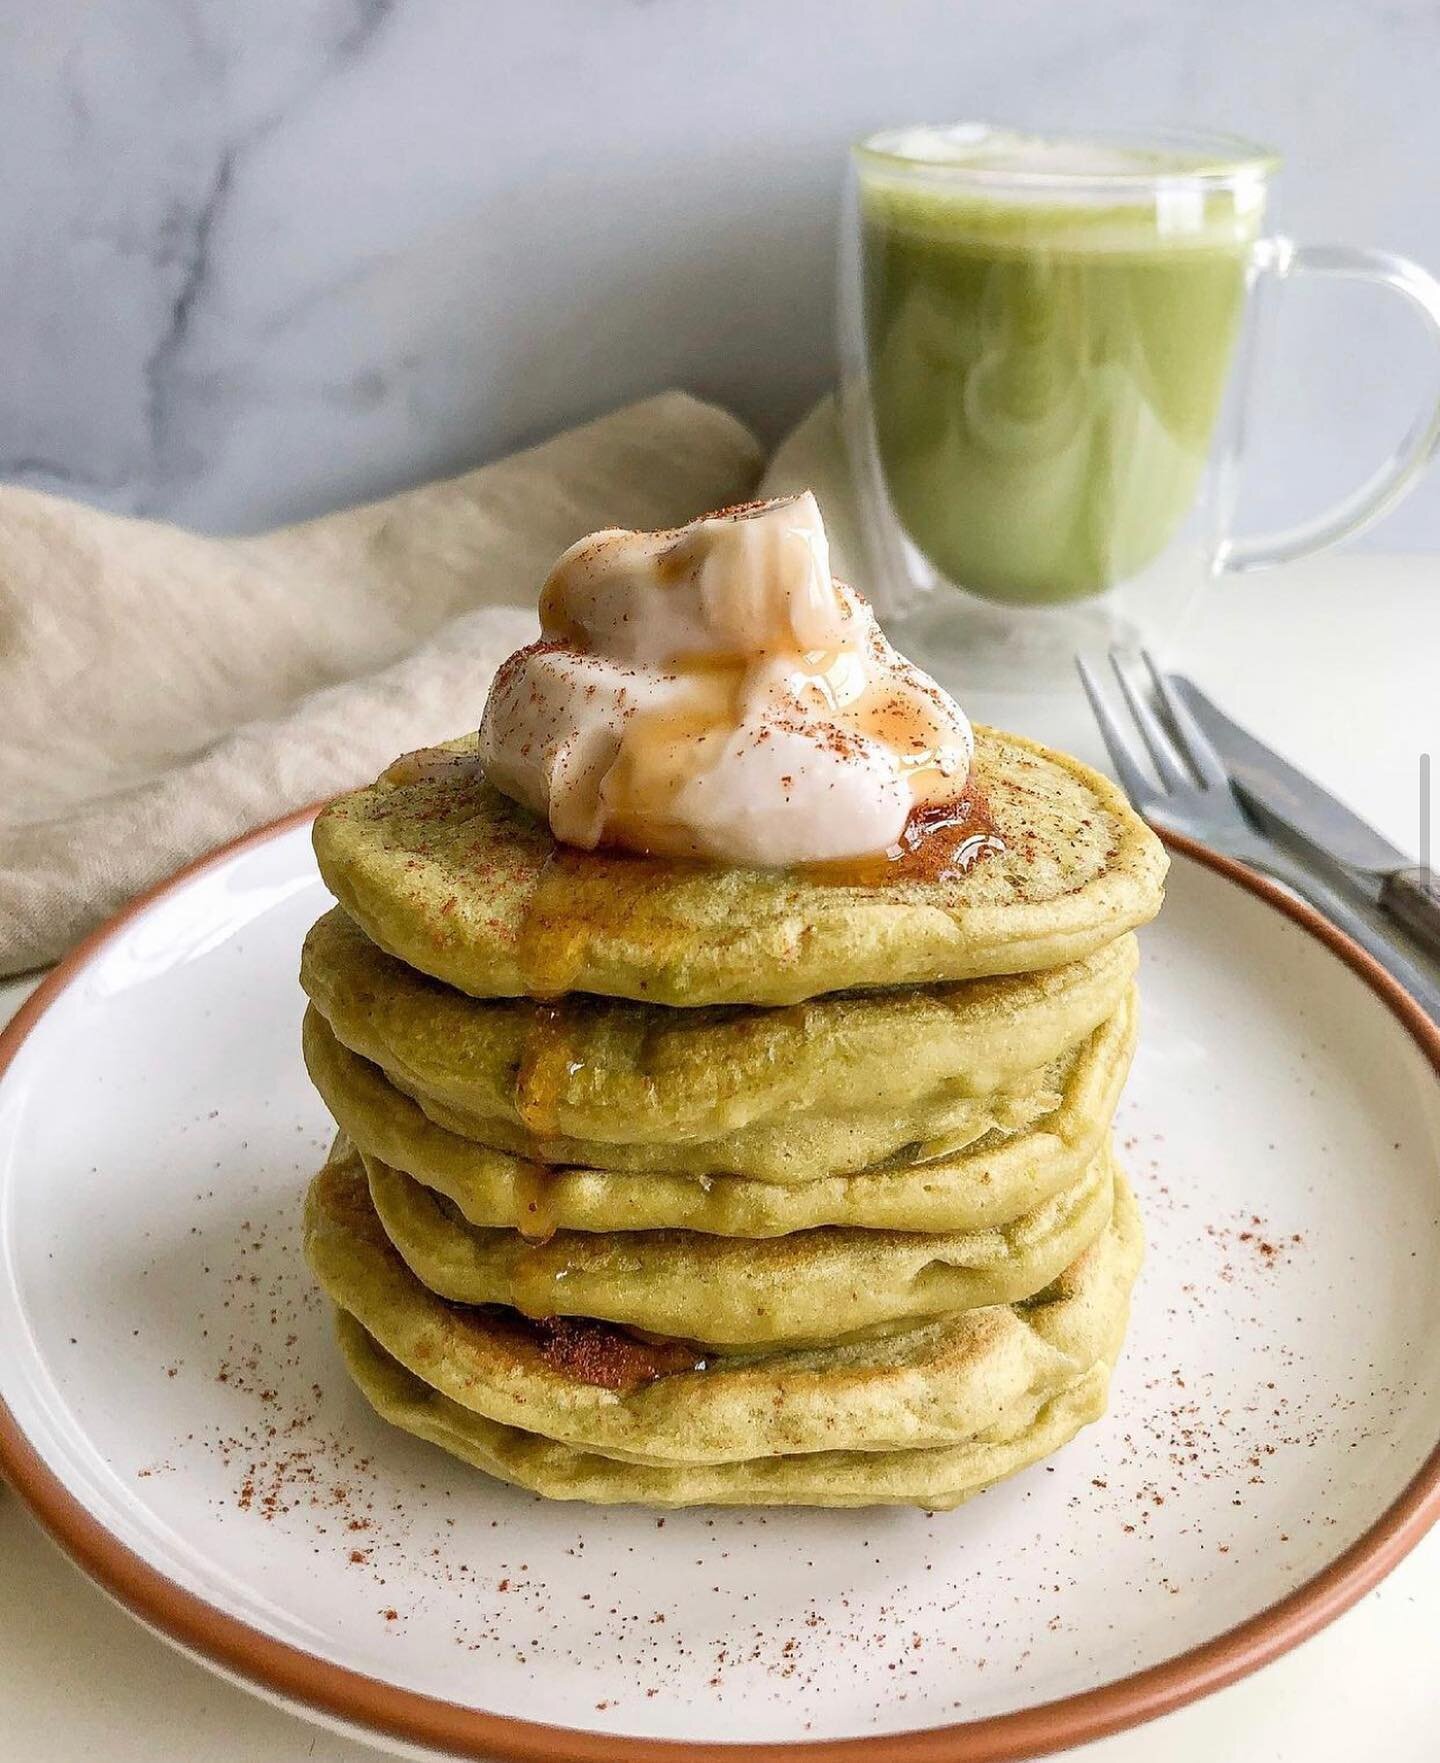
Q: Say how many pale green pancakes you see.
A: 6